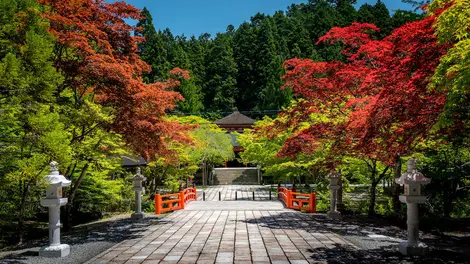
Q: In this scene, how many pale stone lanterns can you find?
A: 4